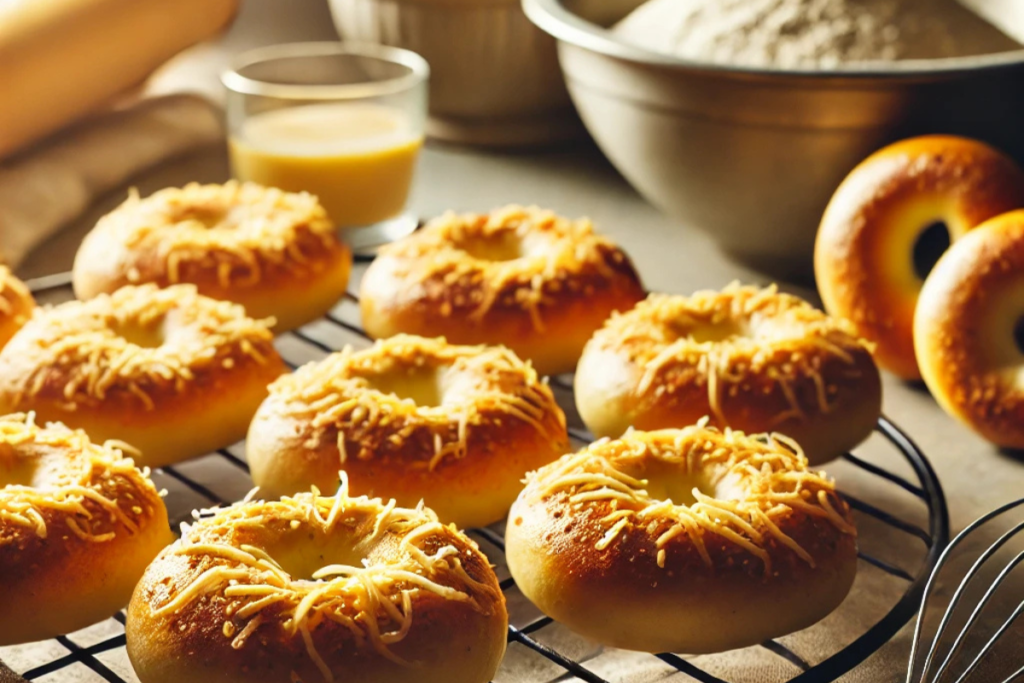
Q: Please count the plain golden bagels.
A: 2